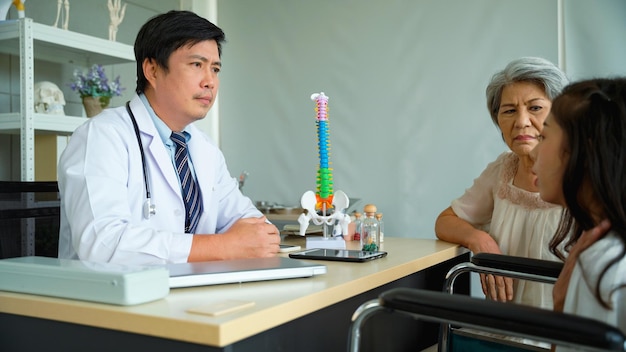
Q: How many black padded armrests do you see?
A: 2